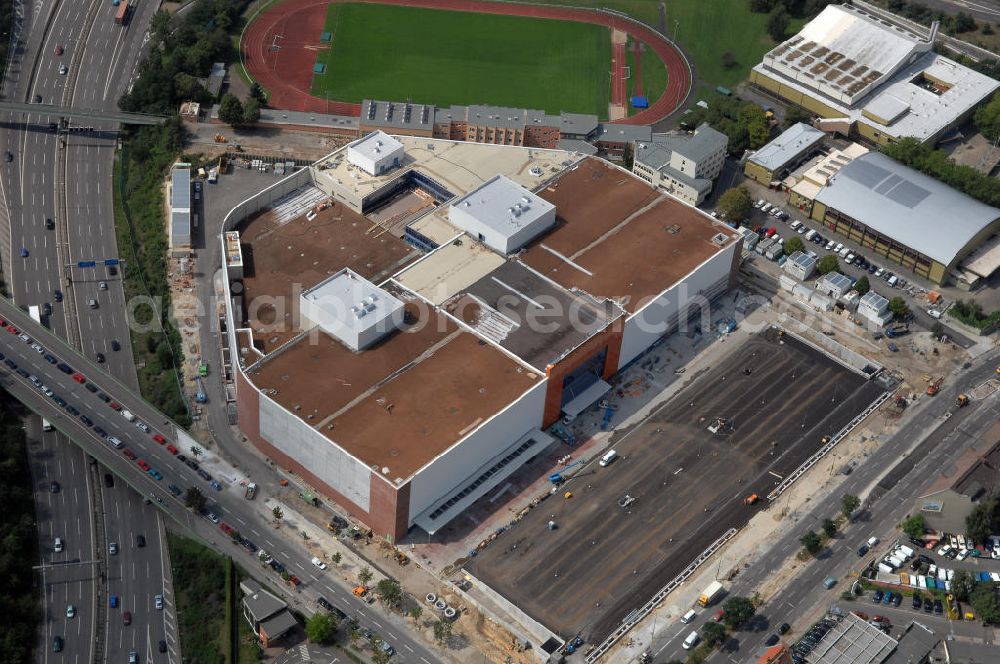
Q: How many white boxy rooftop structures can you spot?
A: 3